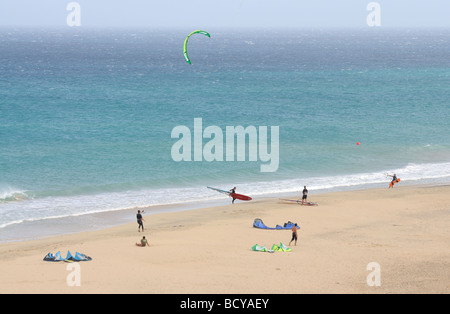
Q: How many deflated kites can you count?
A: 3